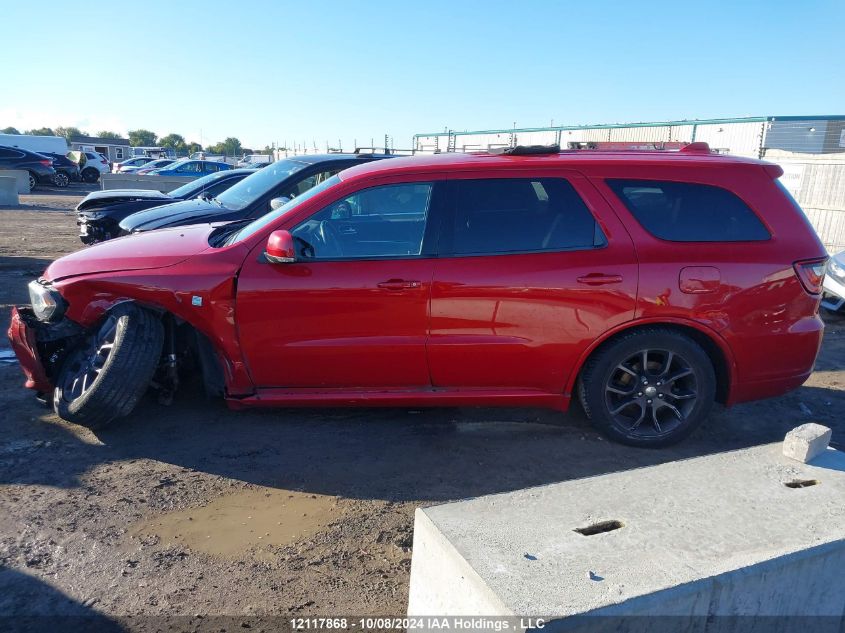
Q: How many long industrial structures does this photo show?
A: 1